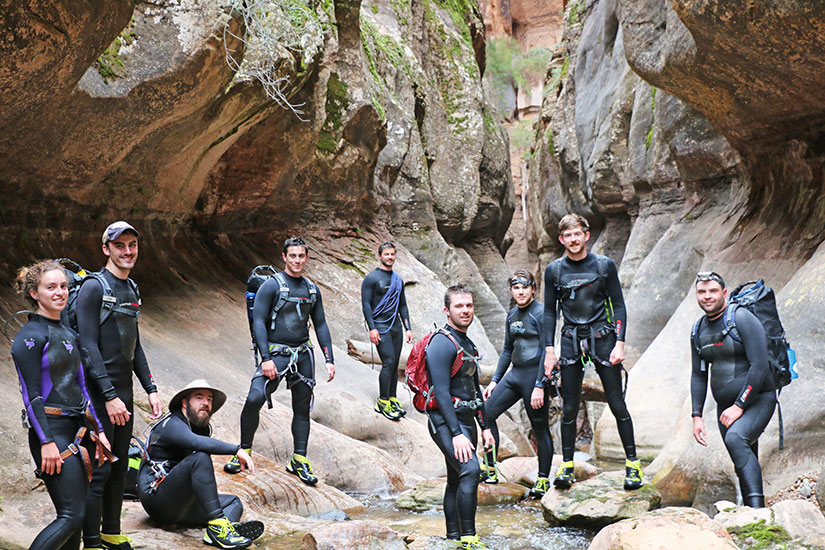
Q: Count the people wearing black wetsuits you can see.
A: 9